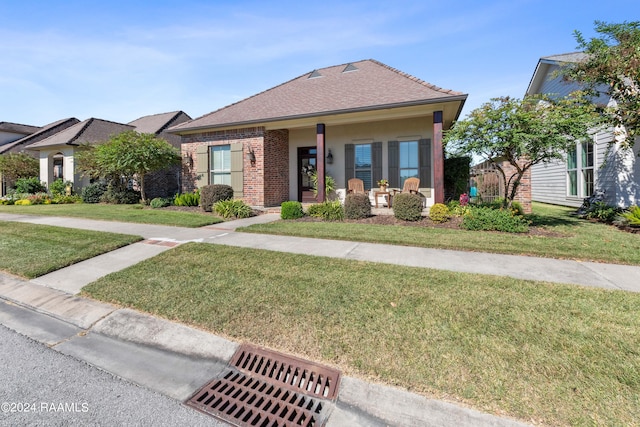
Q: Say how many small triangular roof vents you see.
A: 2